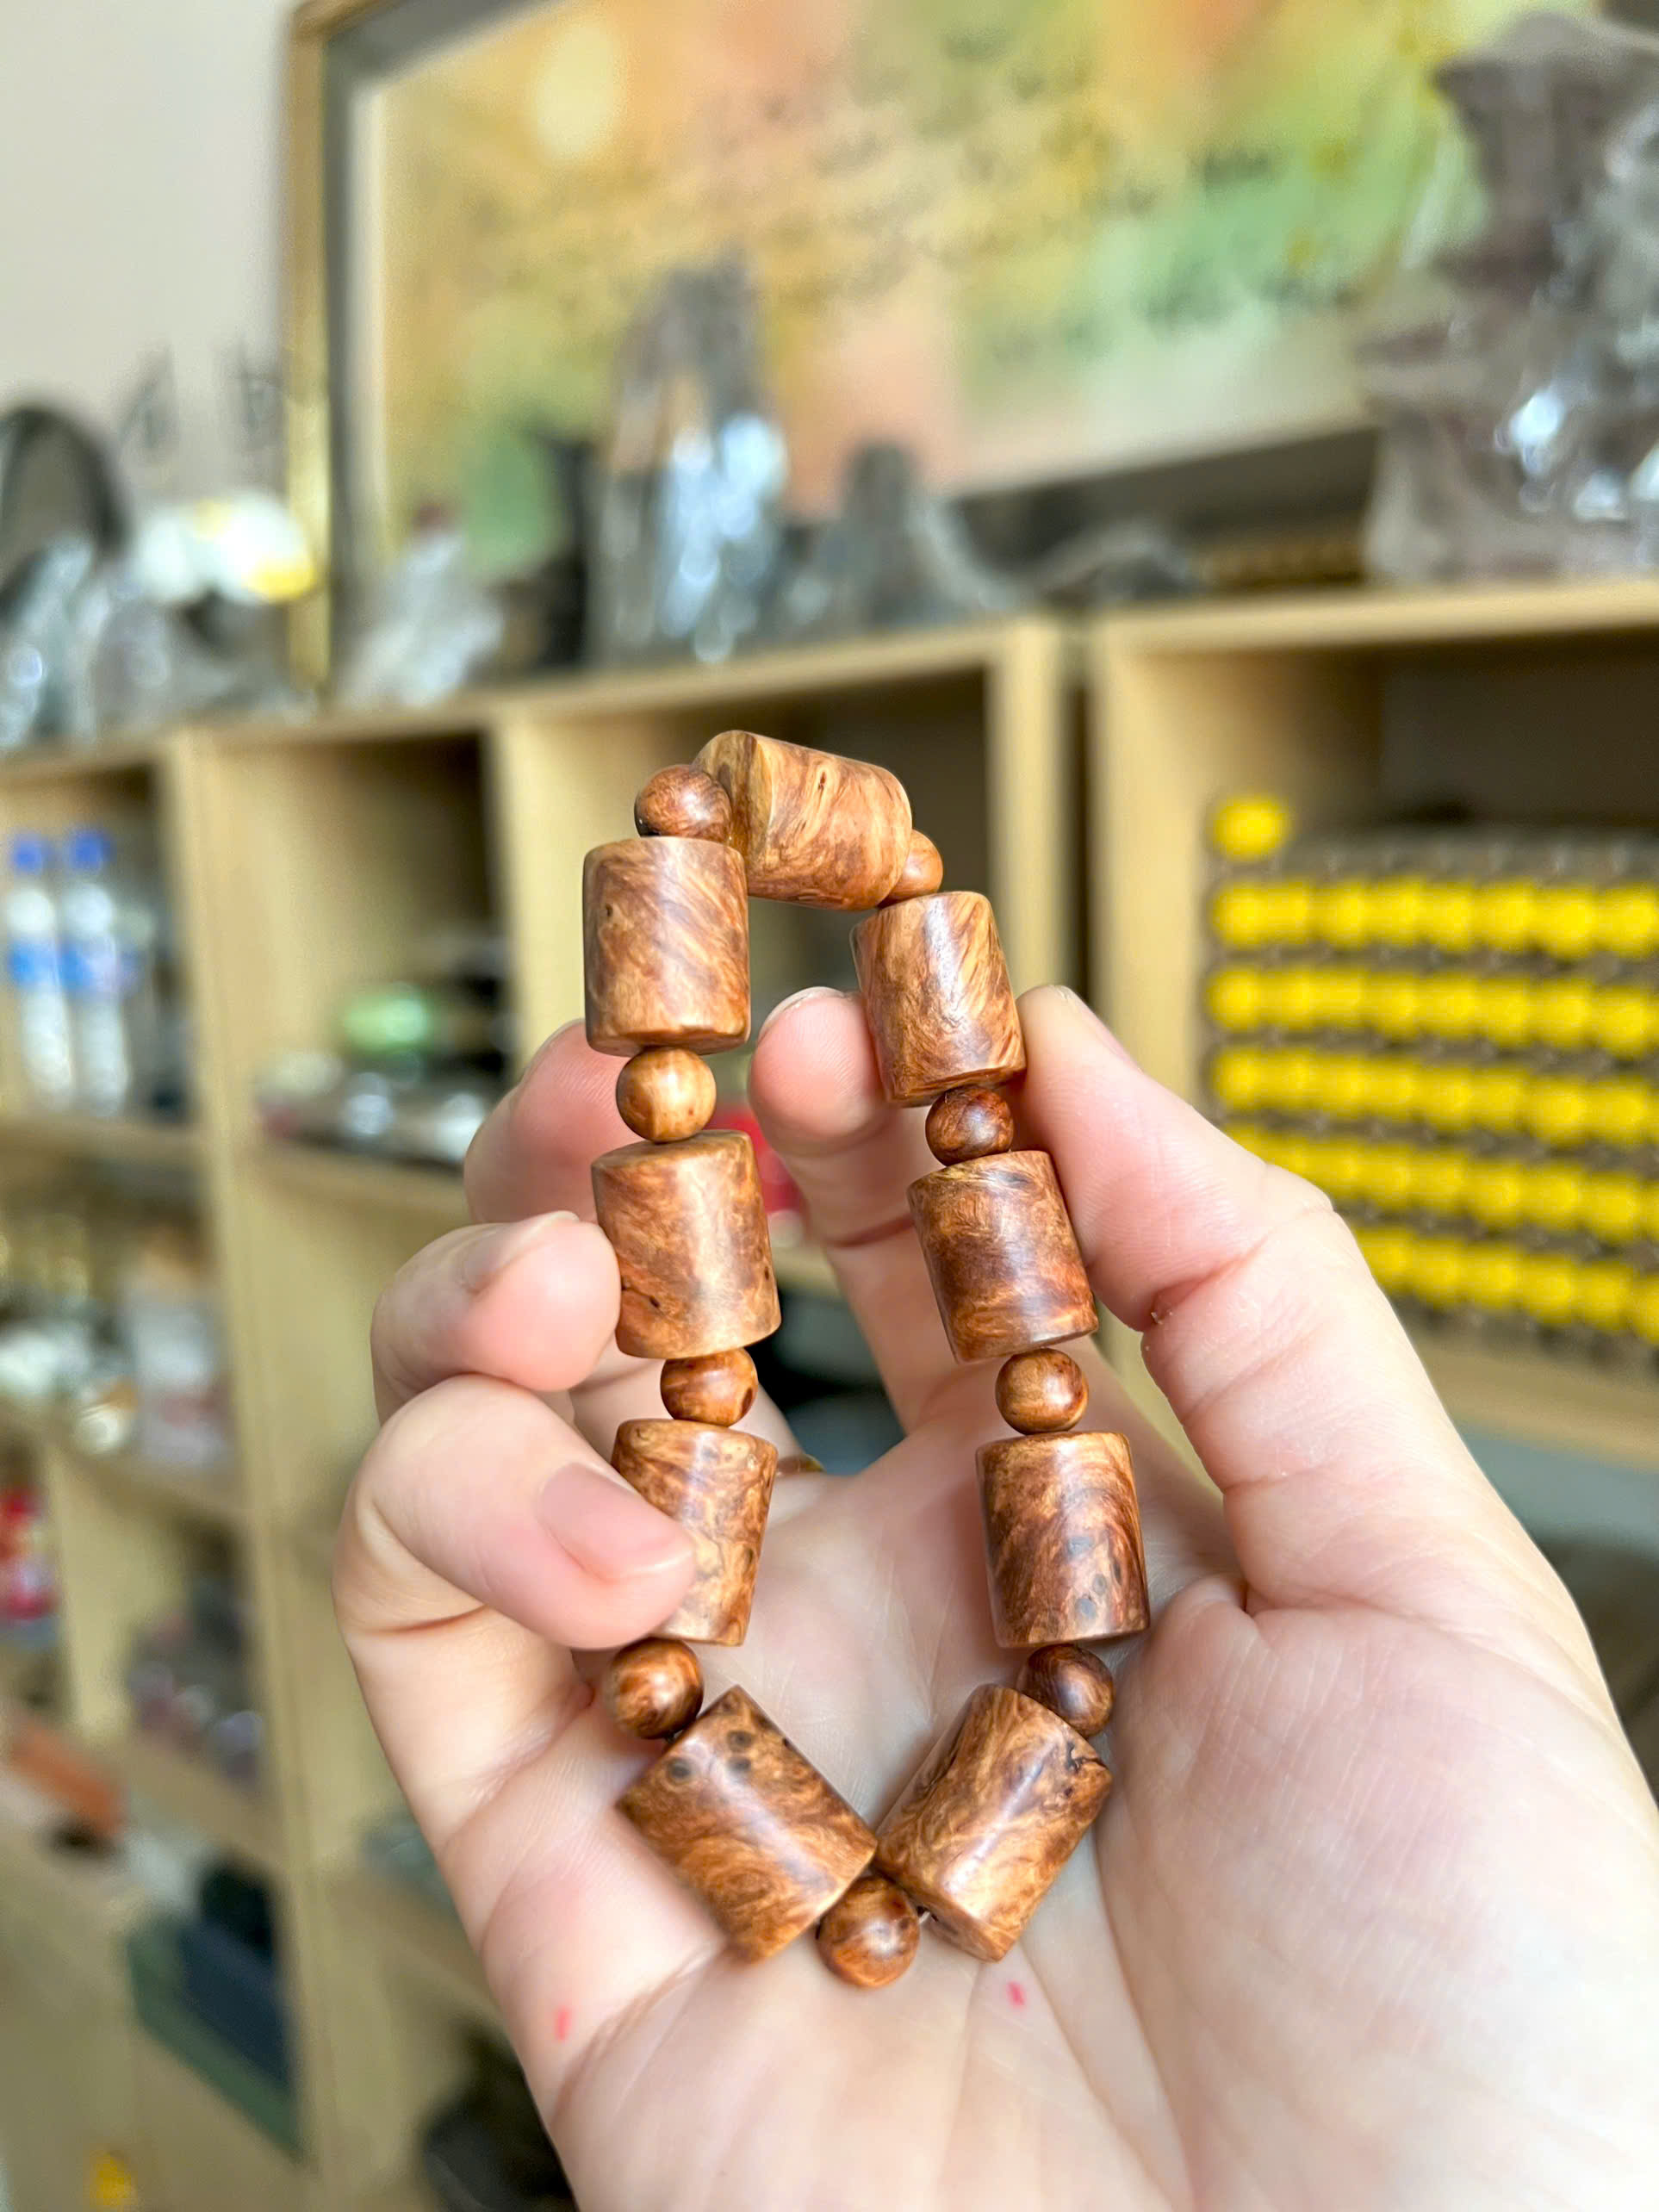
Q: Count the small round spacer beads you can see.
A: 9